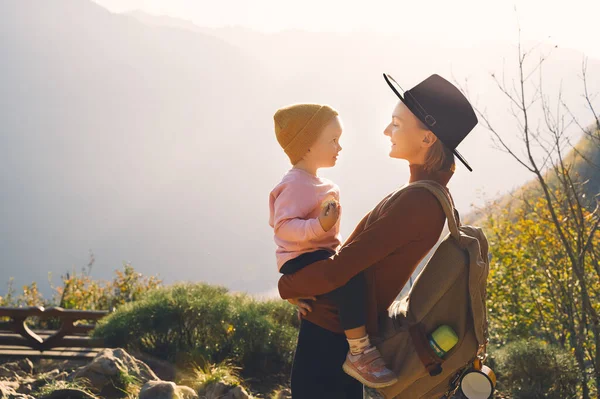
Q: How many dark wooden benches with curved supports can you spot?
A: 1